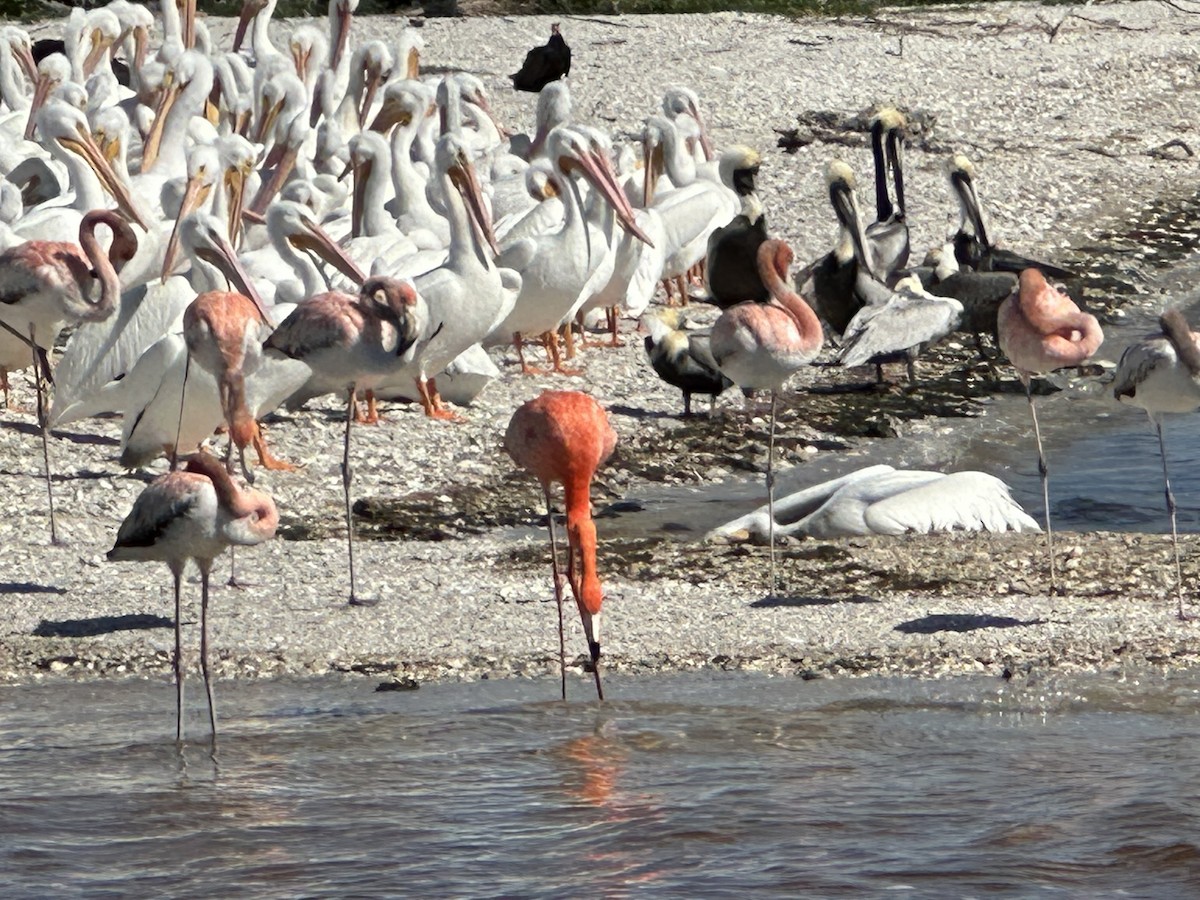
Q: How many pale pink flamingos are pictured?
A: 7